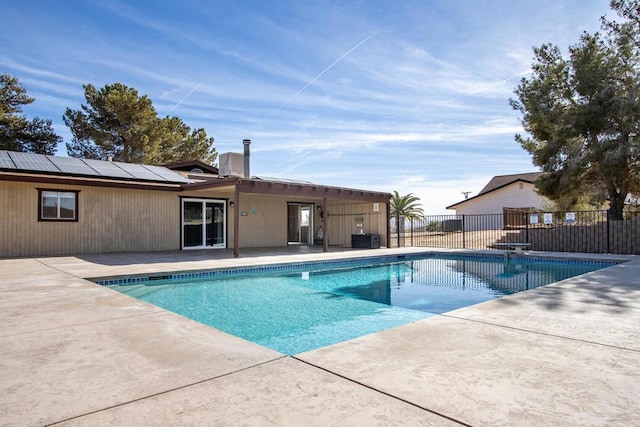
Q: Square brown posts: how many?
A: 3